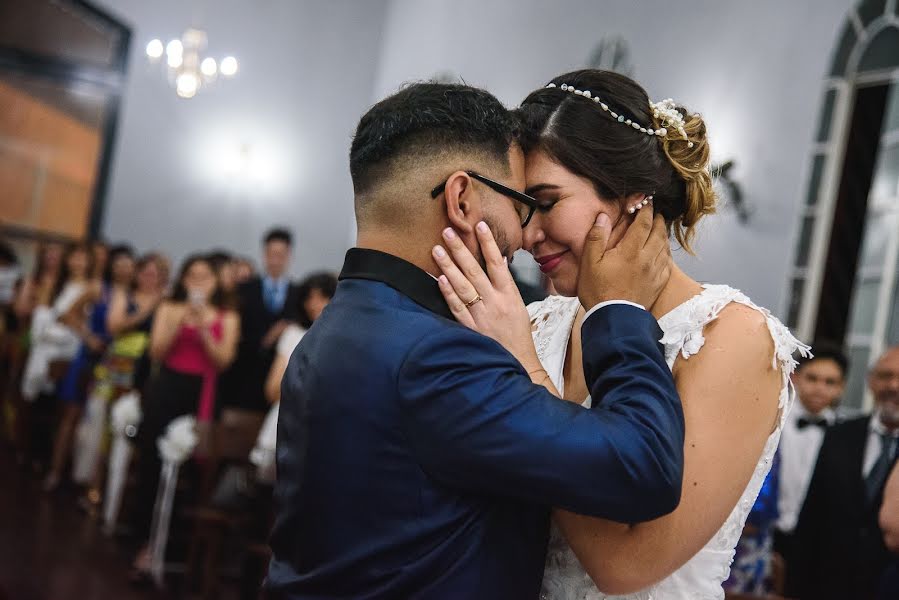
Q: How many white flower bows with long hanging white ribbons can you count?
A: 2